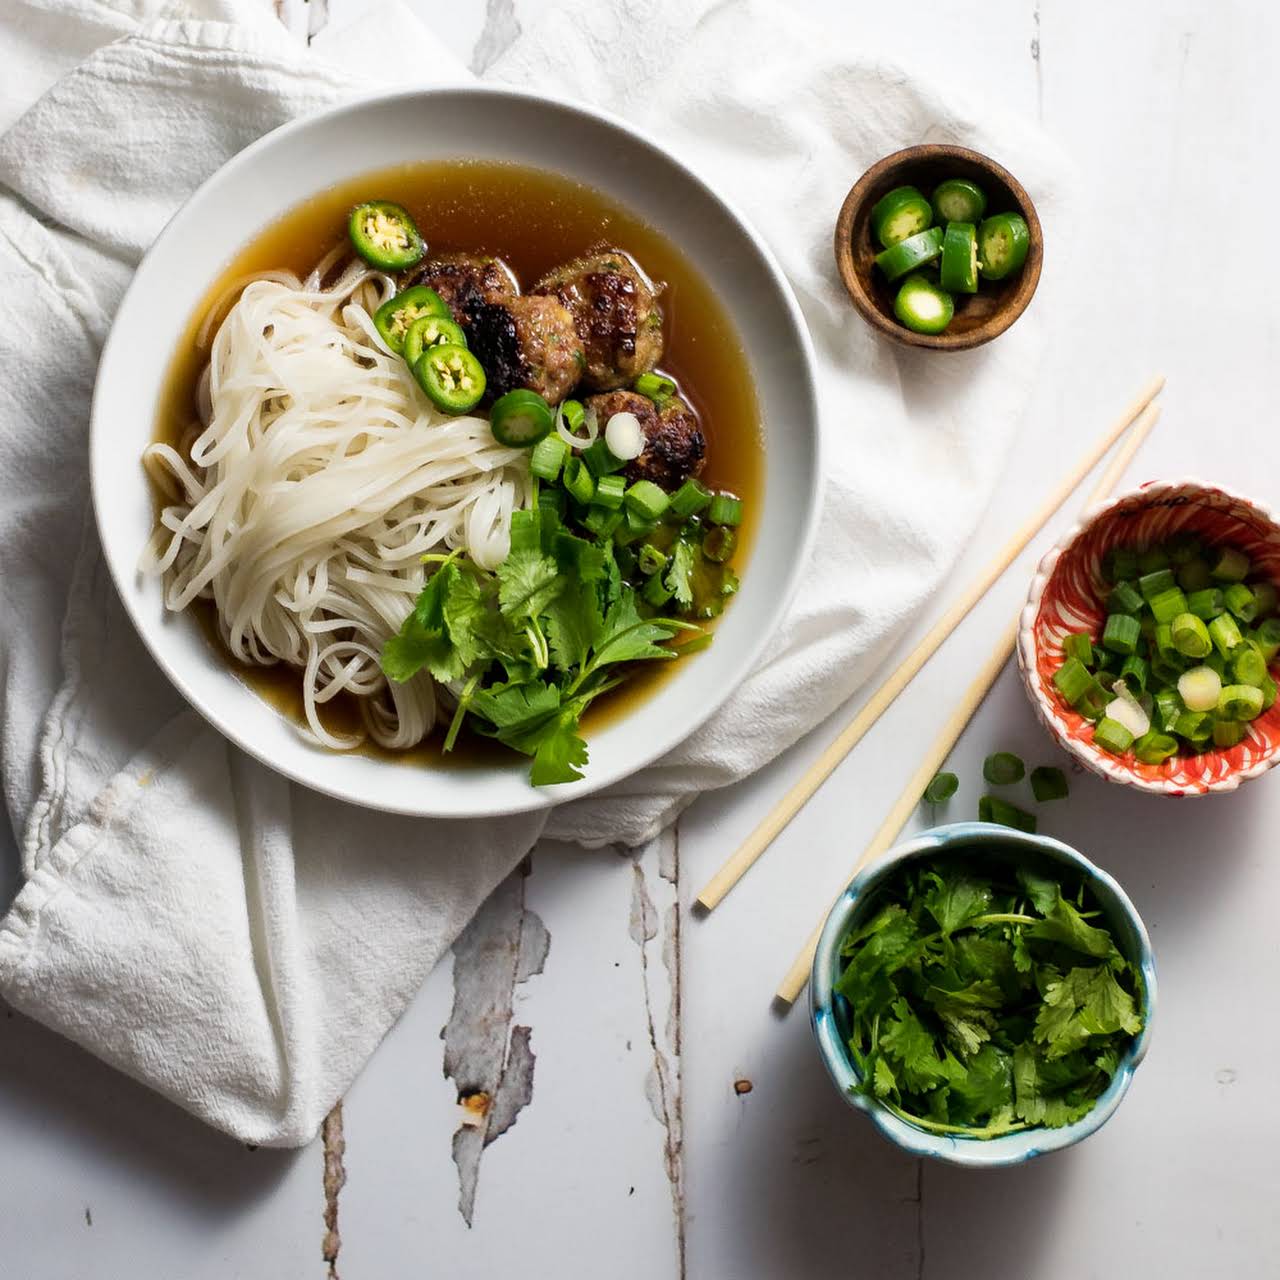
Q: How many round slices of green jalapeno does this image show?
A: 11